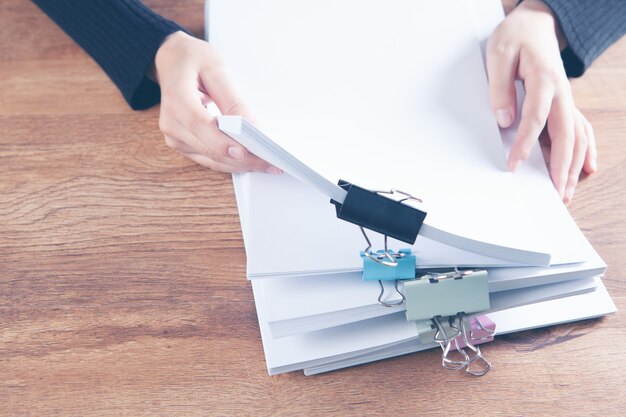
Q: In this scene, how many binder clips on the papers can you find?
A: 5